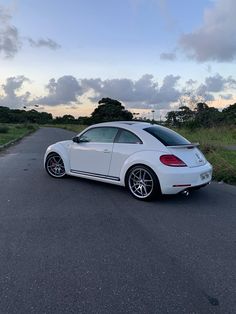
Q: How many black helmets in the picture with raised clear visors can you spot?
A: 0